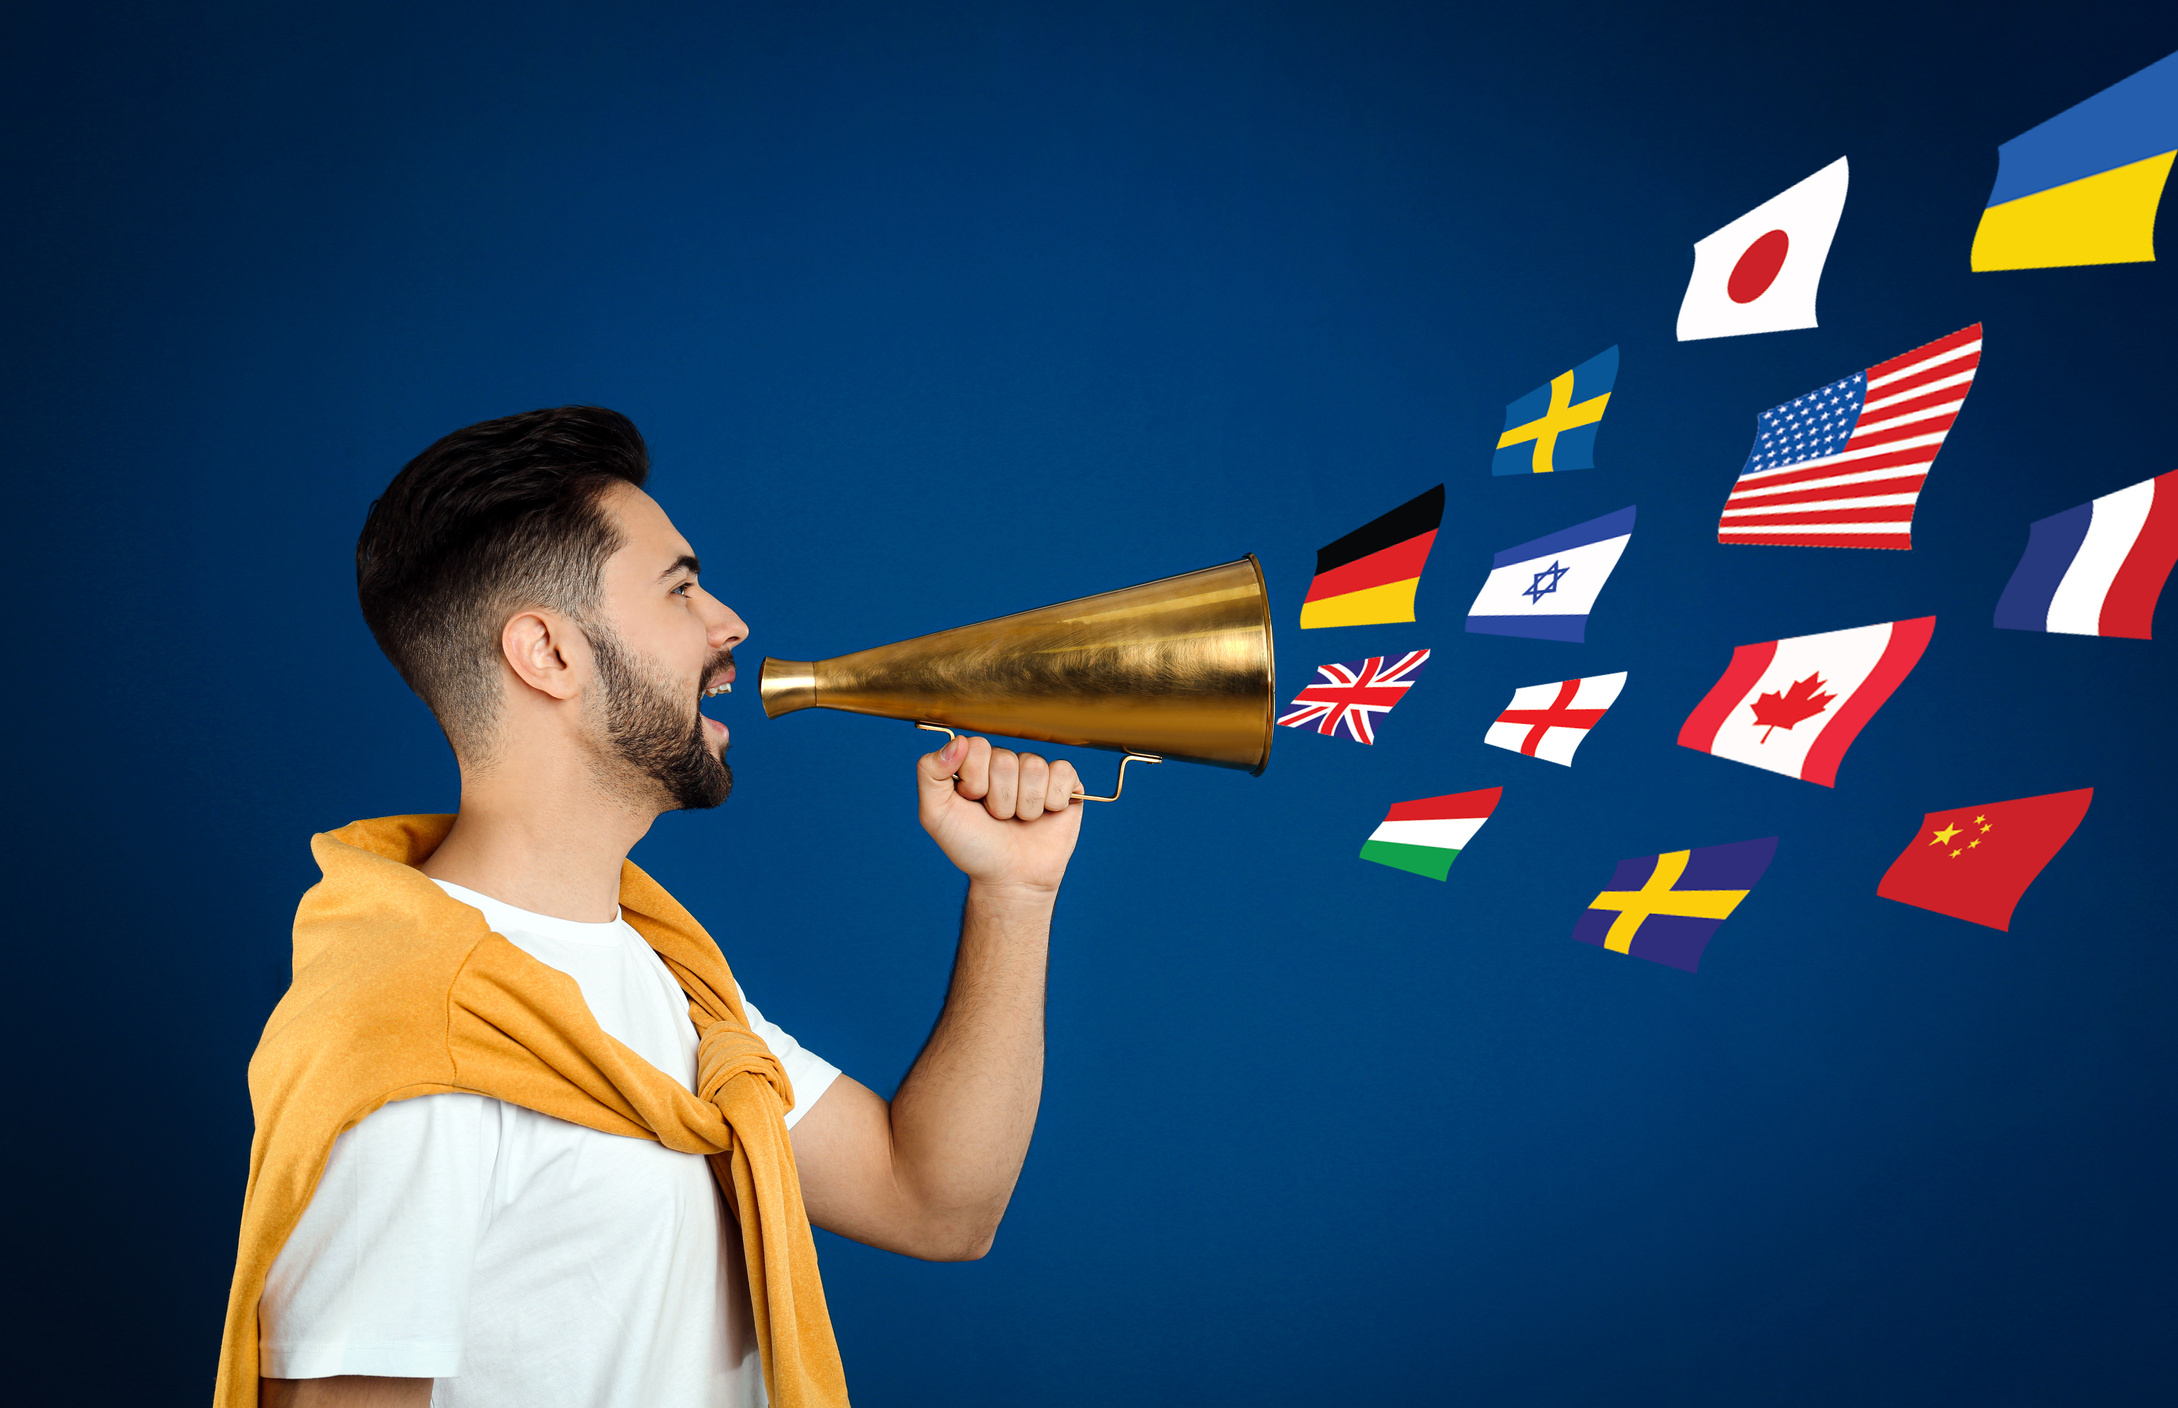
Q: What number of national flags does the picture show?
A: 13